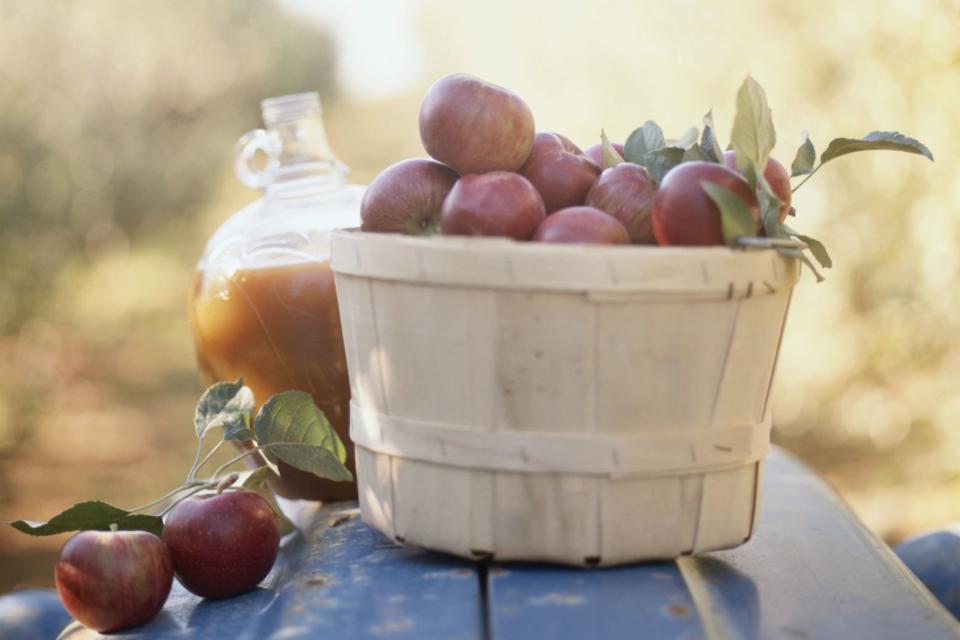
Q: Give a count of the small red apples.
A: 11